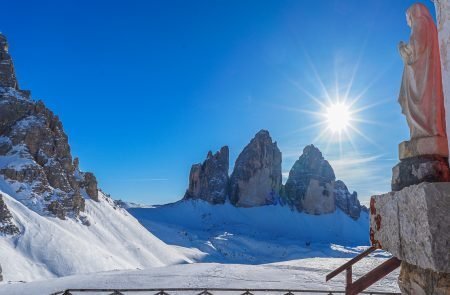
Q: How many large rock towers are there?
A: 3